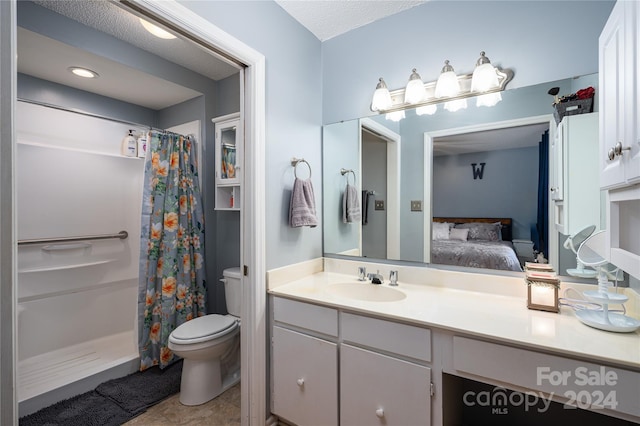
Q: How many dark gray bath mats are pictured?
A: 2